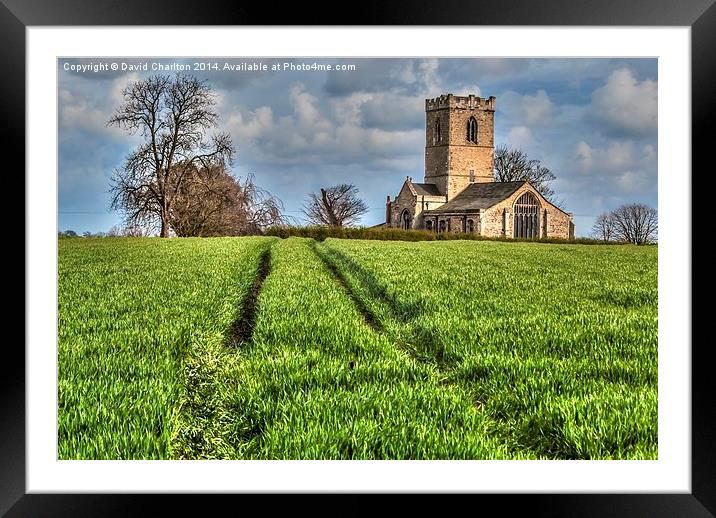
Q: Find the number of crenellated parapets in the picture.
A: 1